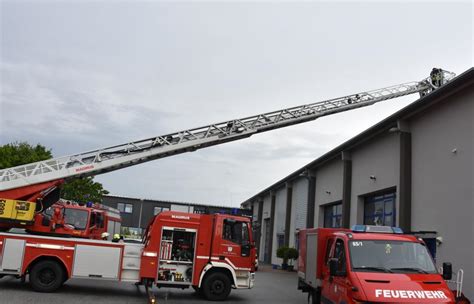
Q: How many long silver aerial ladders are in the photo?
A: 1